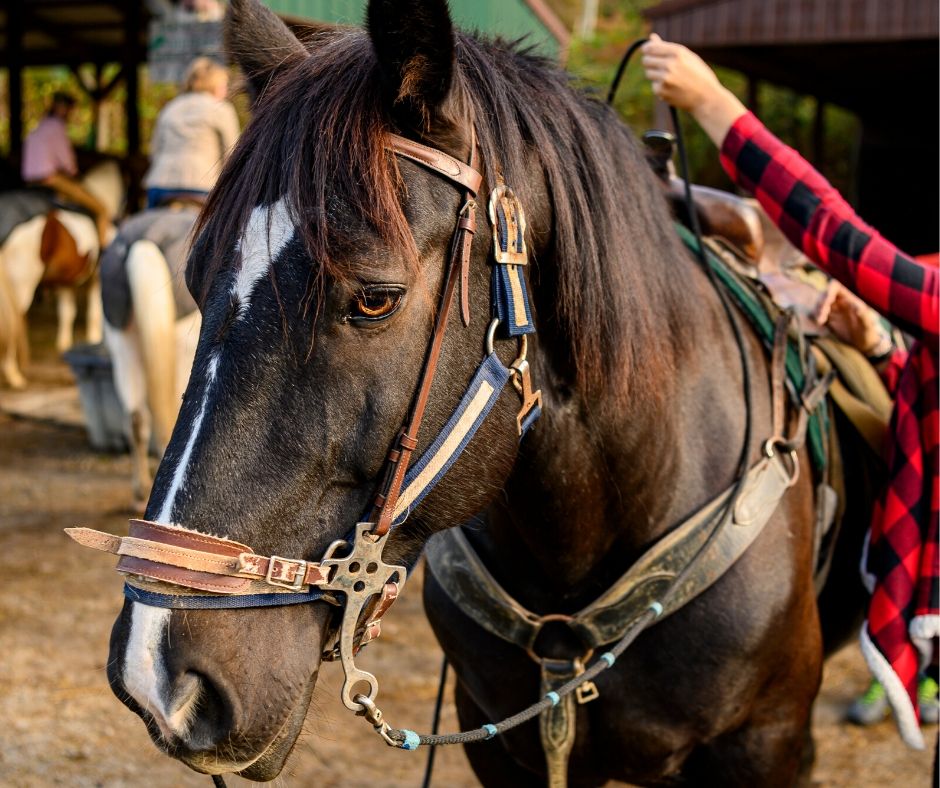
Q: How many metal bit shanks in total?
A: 1